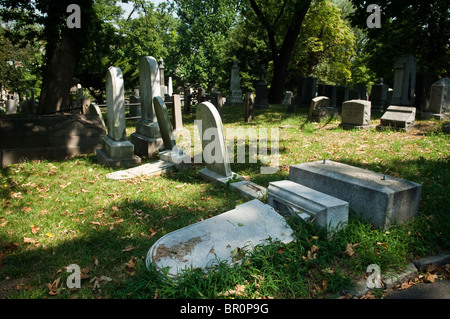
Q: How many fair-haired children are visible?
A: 0